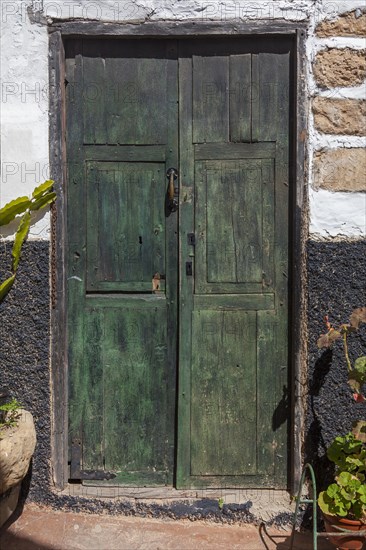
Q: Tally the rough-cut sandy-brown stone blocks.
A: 4